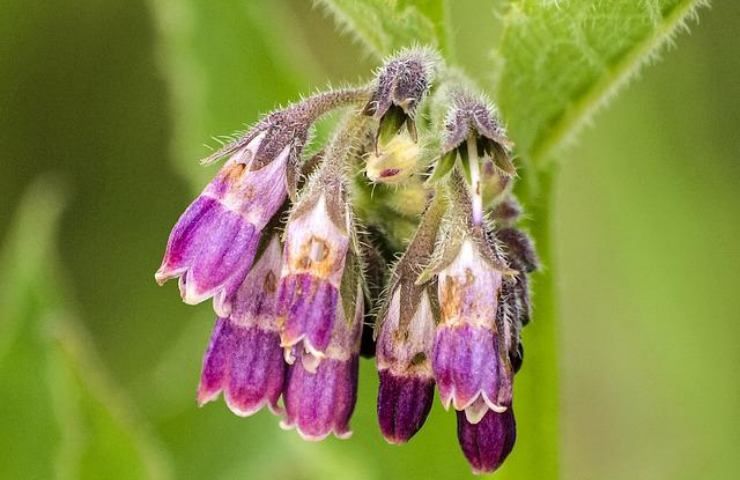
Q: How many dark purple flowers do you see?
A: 2